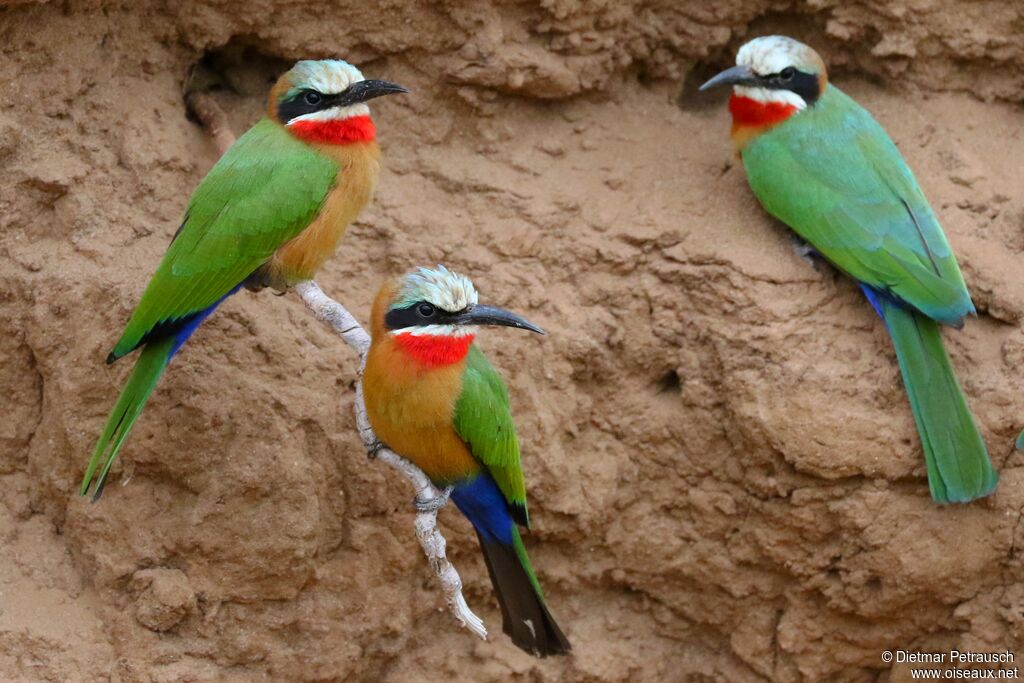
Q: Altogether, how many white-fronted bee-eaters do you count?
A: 3